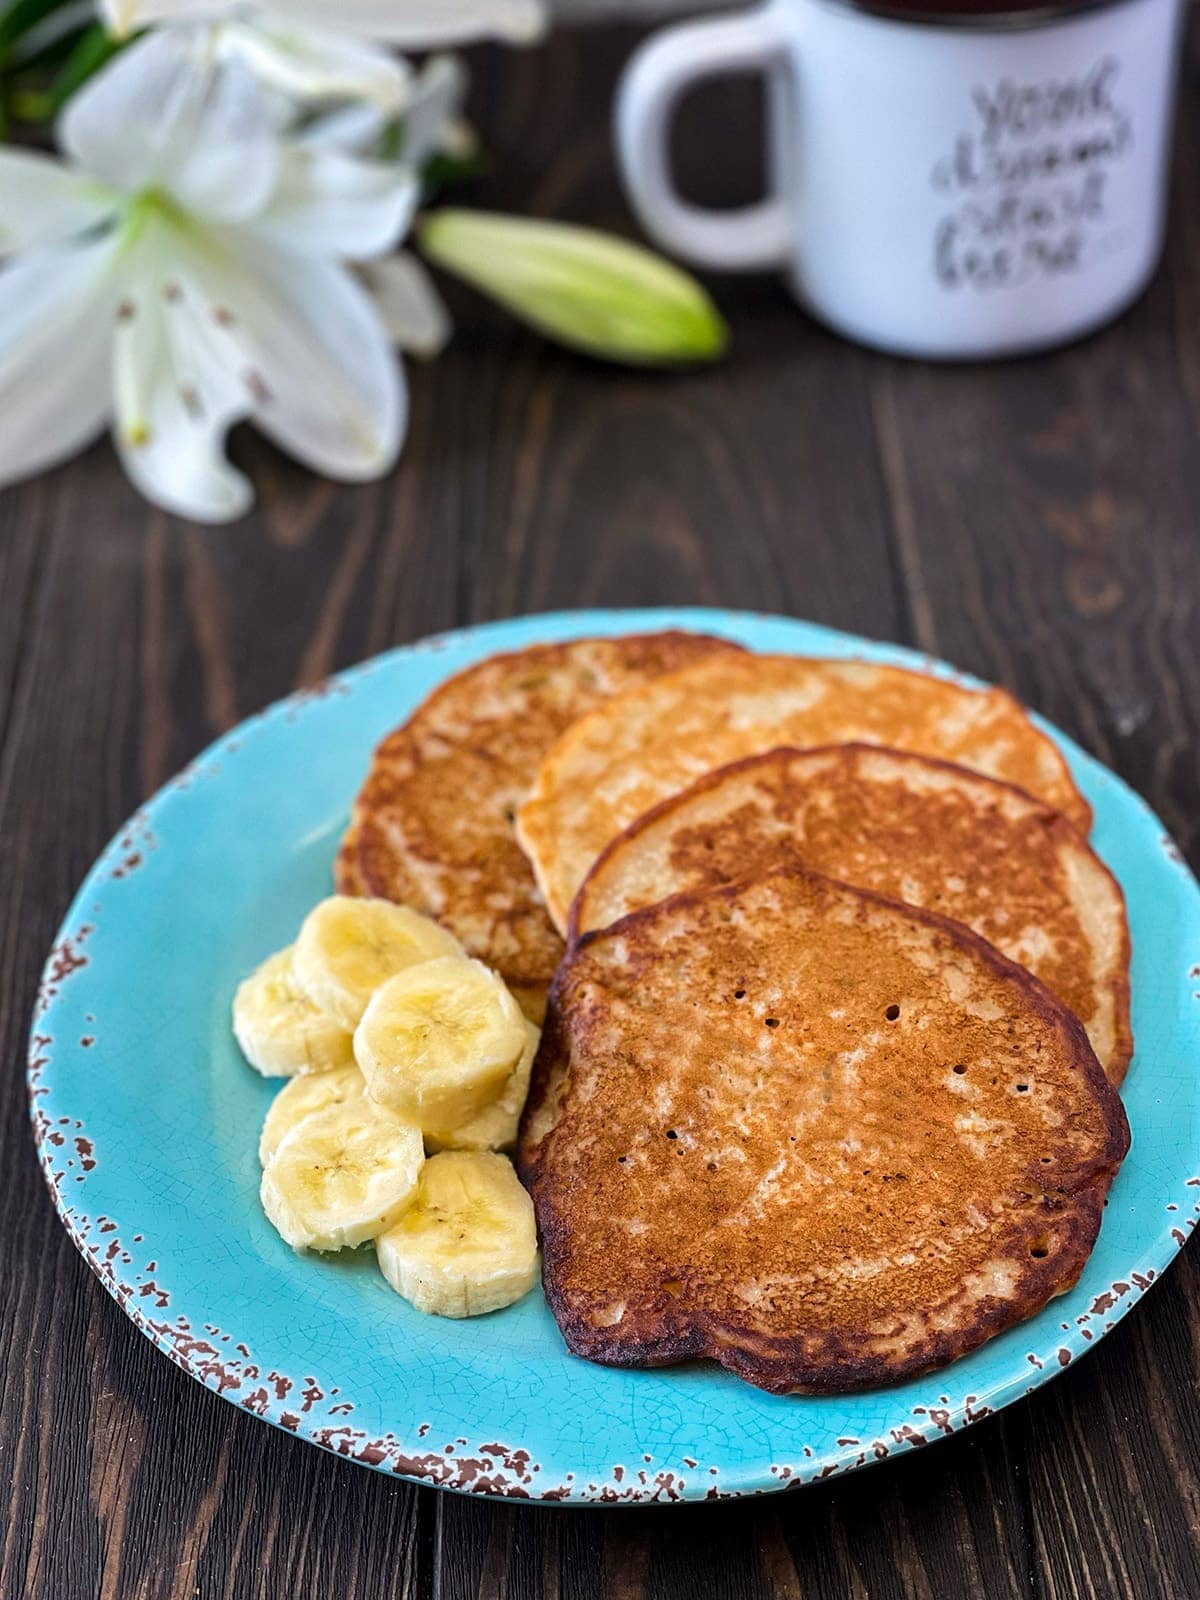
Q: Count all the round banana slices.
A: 7